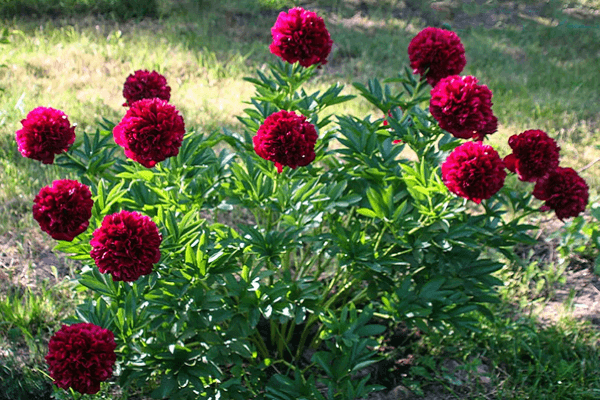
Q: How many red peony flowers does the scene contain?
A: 13